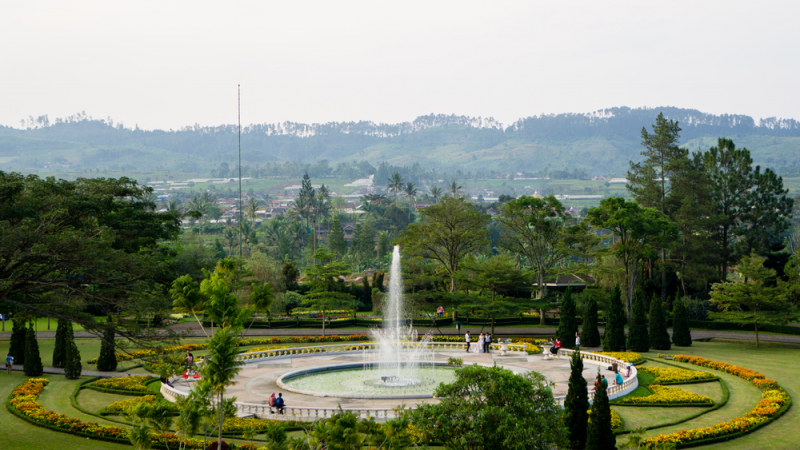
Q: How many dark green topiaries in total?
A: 13